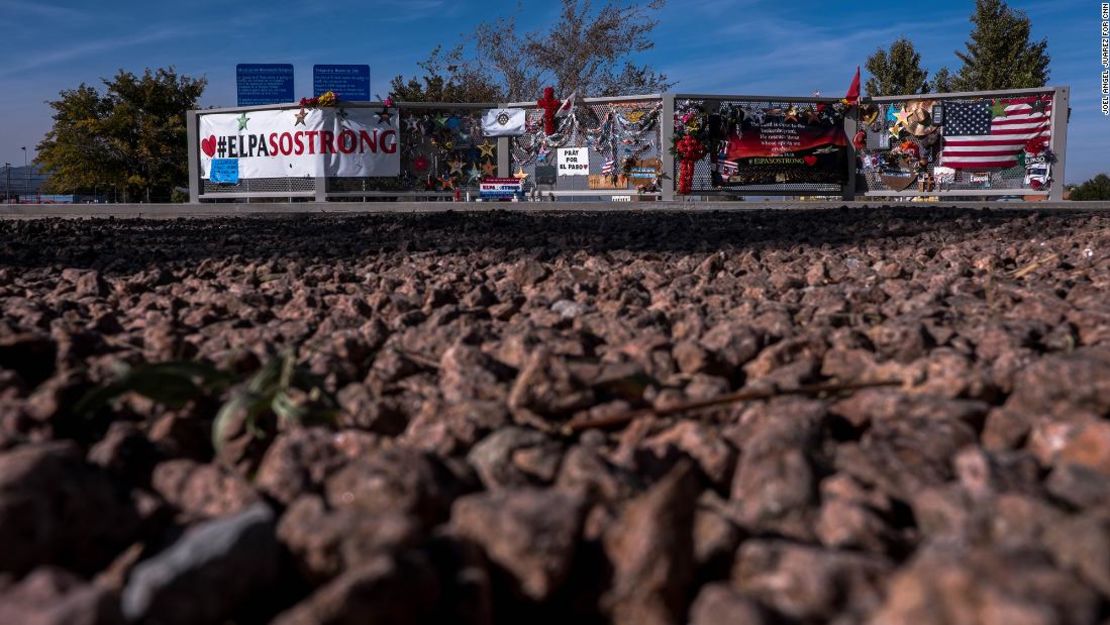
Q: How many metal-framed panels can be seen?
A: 5